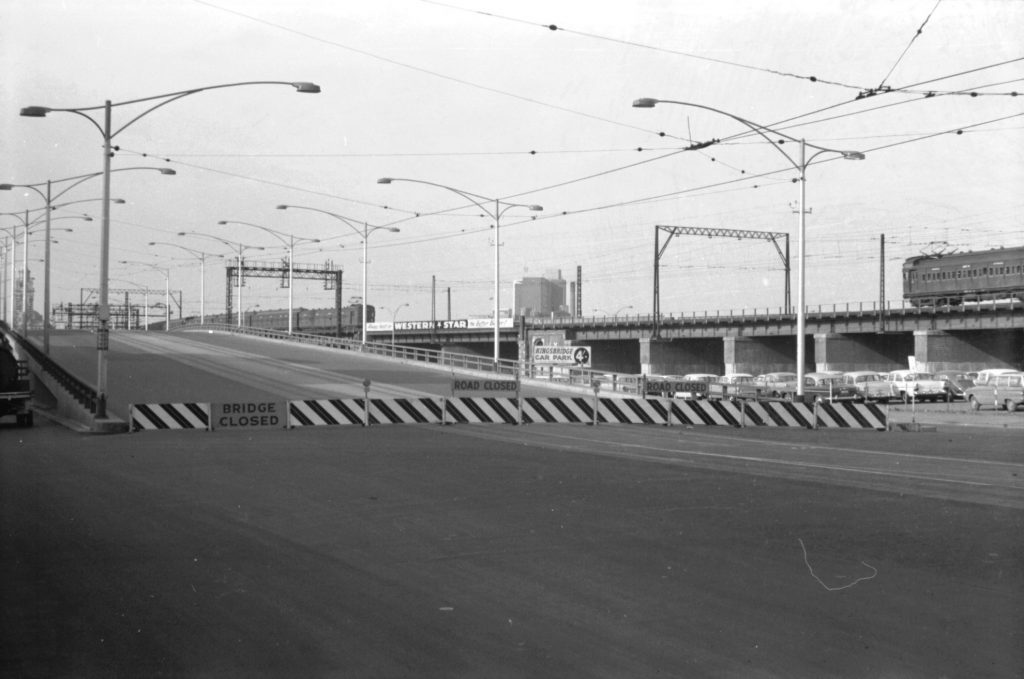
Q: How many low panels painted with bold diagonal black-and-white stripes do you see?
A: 9